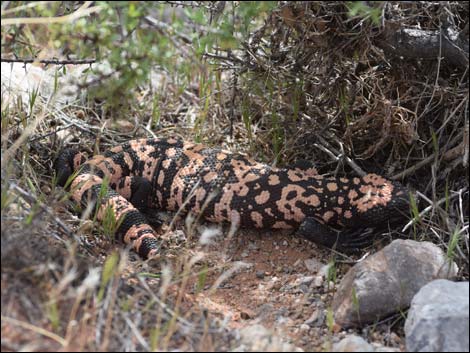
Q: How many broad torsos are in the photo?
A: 1